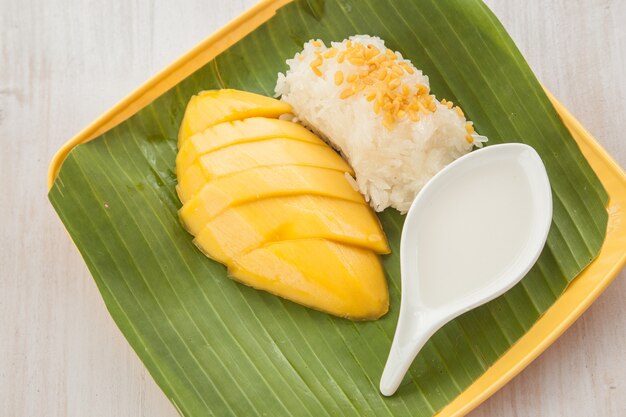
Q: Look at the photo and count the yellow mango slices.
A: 6